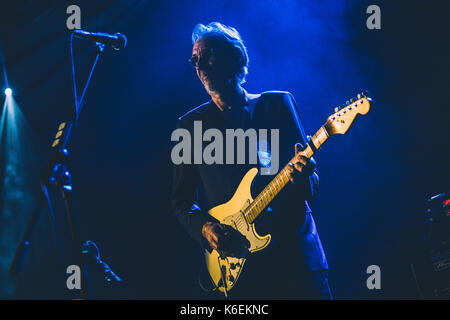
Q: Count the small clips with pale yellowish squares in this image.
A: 3